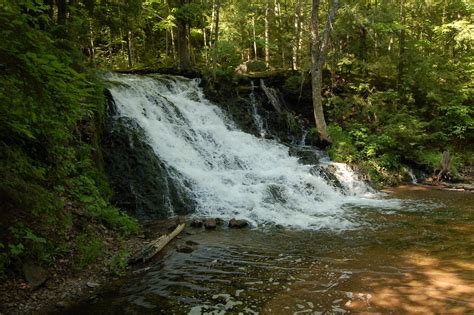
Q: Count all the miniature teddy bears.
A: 0